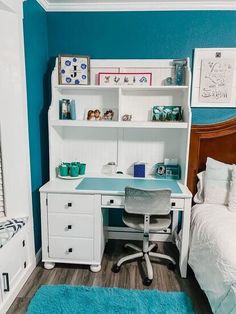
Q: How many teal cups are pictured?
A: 5